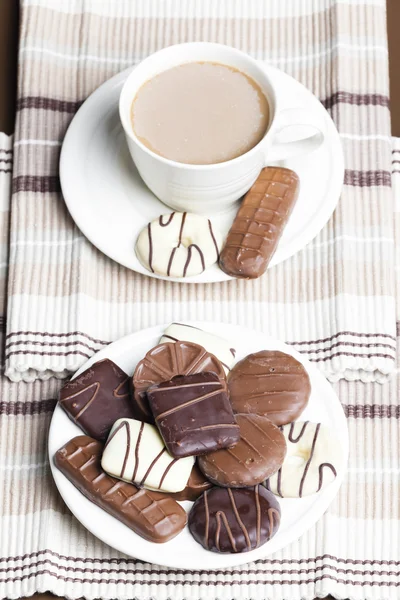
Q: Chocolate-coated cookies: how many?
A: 13